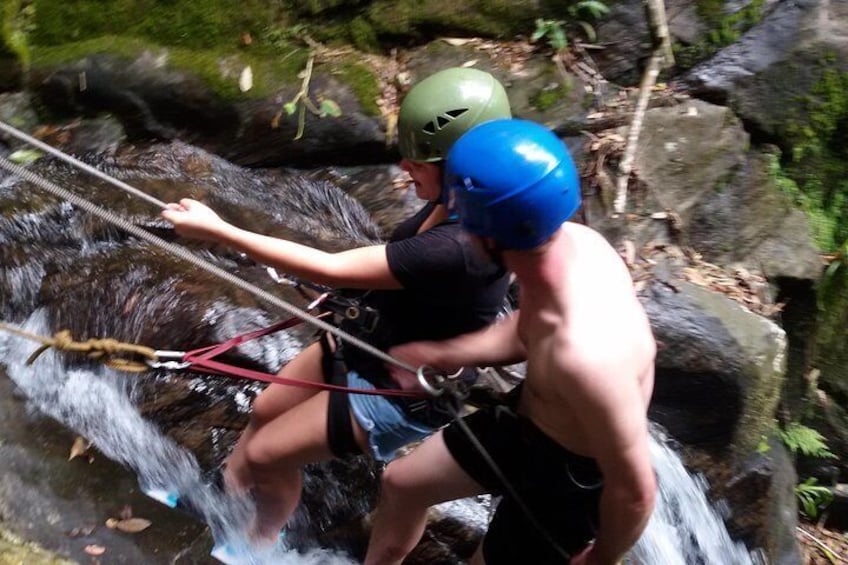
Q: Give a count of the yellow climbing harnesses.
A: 0